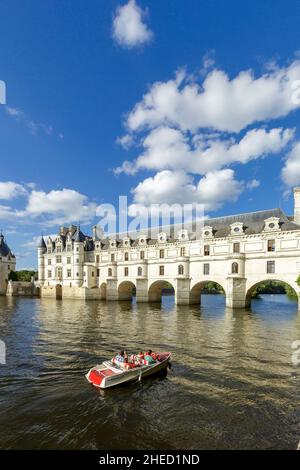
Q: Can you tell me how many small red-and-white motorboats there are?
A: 1